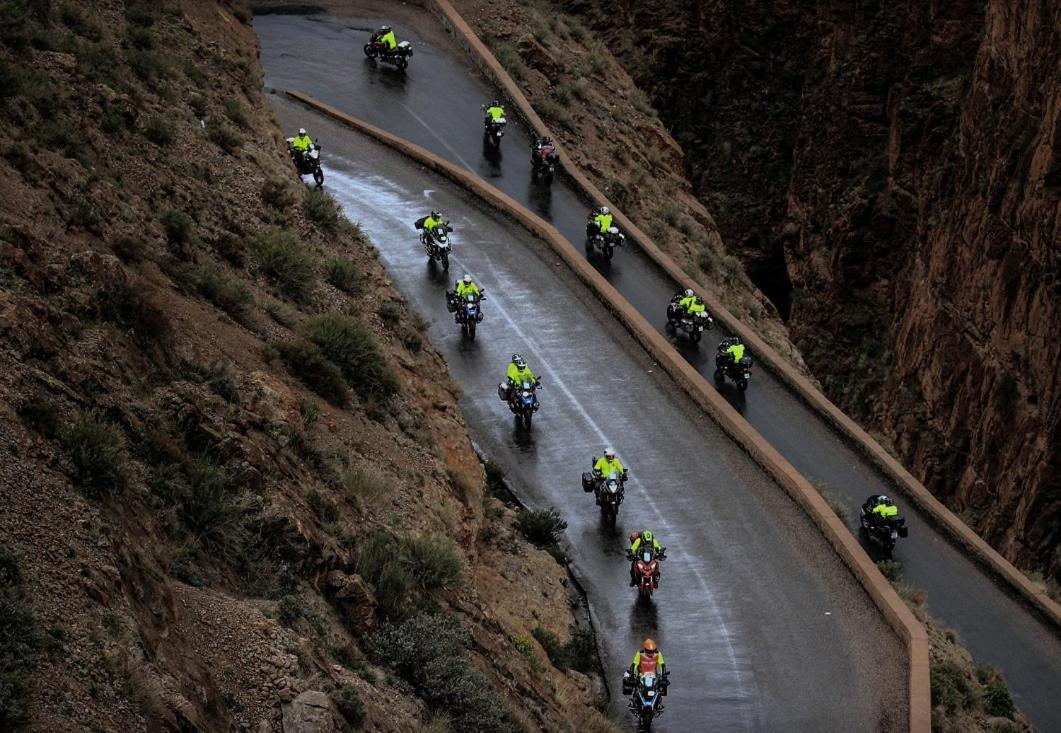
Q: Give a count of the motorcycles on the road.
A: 14